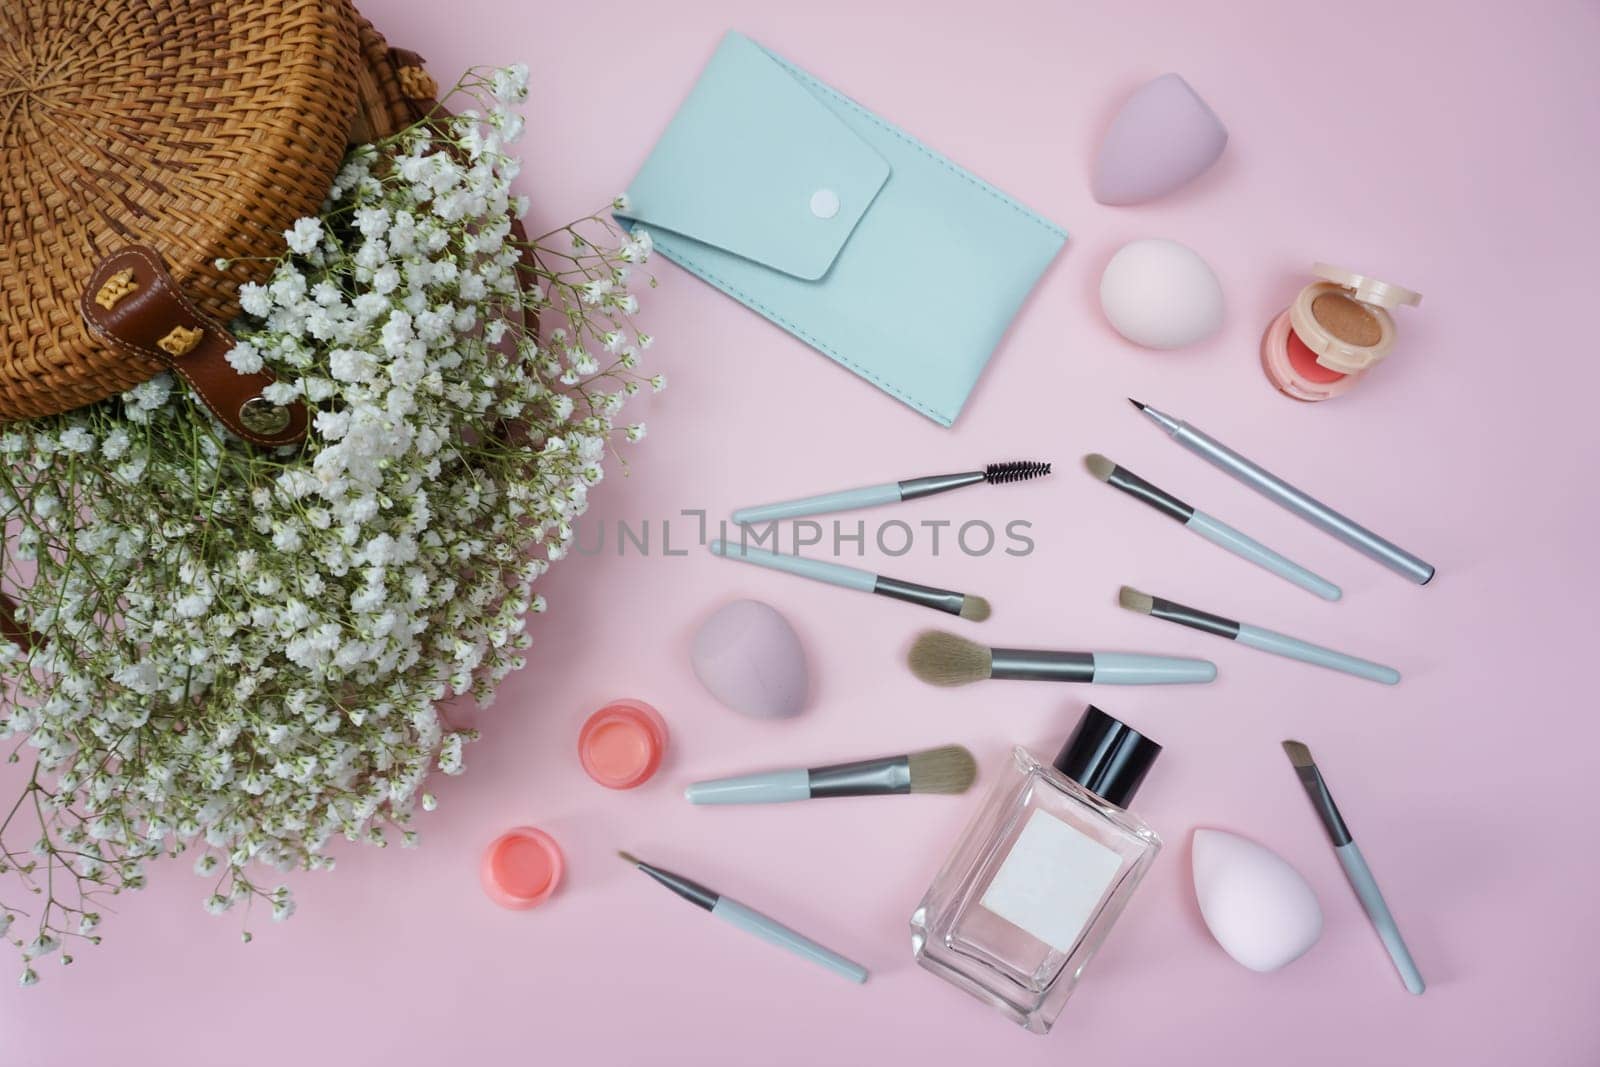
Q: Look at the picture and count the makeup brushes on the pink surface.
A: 8